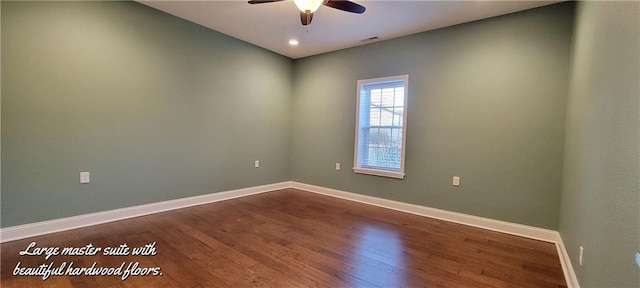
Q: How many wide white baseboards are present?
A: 3